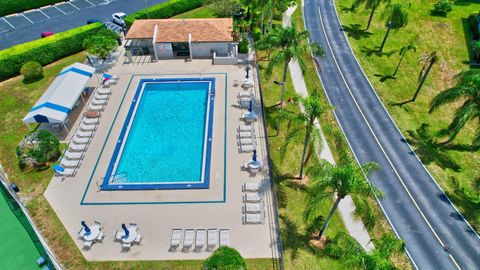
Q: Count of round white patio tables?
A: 5